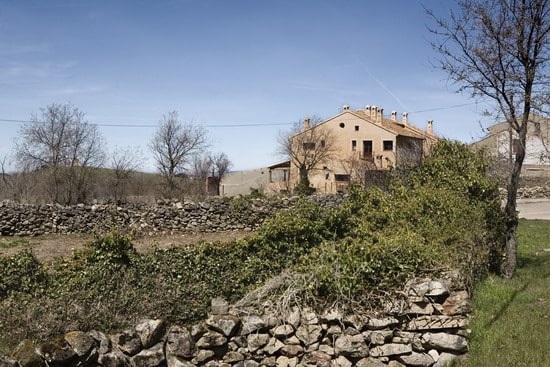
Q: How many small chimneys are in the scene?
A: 8